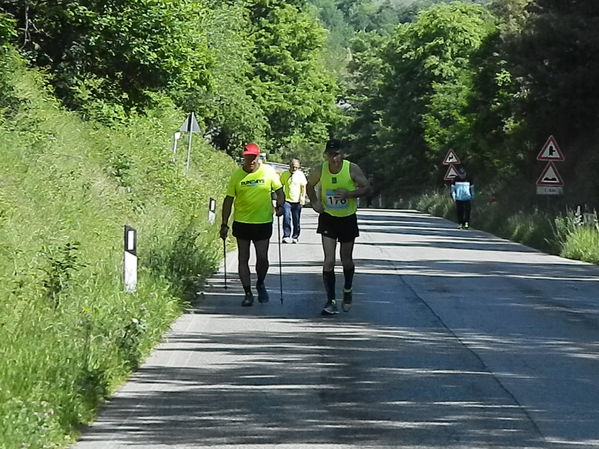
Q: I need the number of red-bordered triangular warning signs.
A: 4